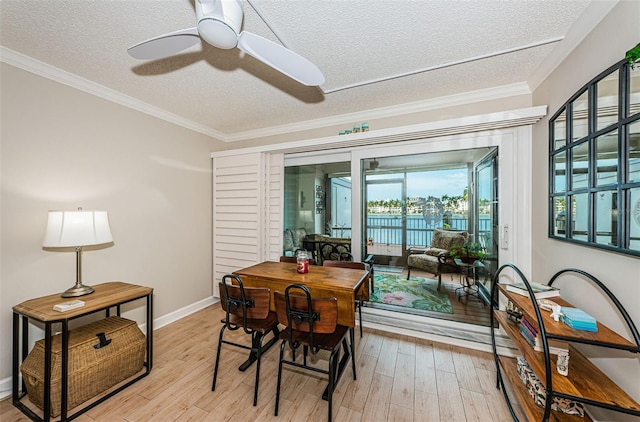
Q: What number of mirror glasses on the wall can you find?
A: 12